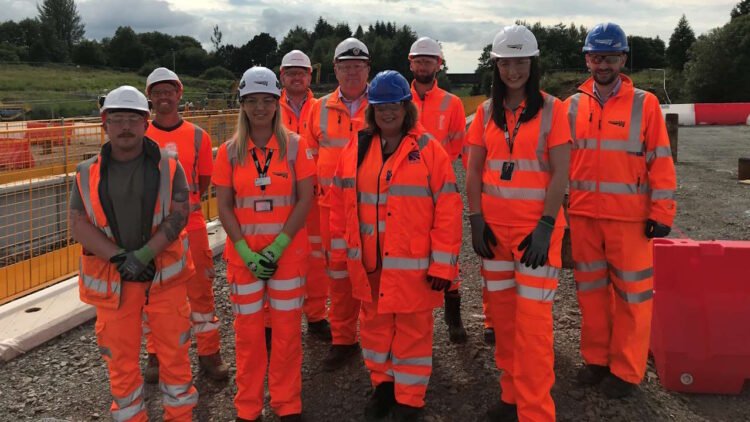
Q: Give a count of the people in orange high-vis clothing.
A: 9